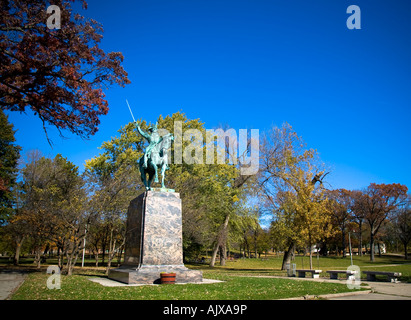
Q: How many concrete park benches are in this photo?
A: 3